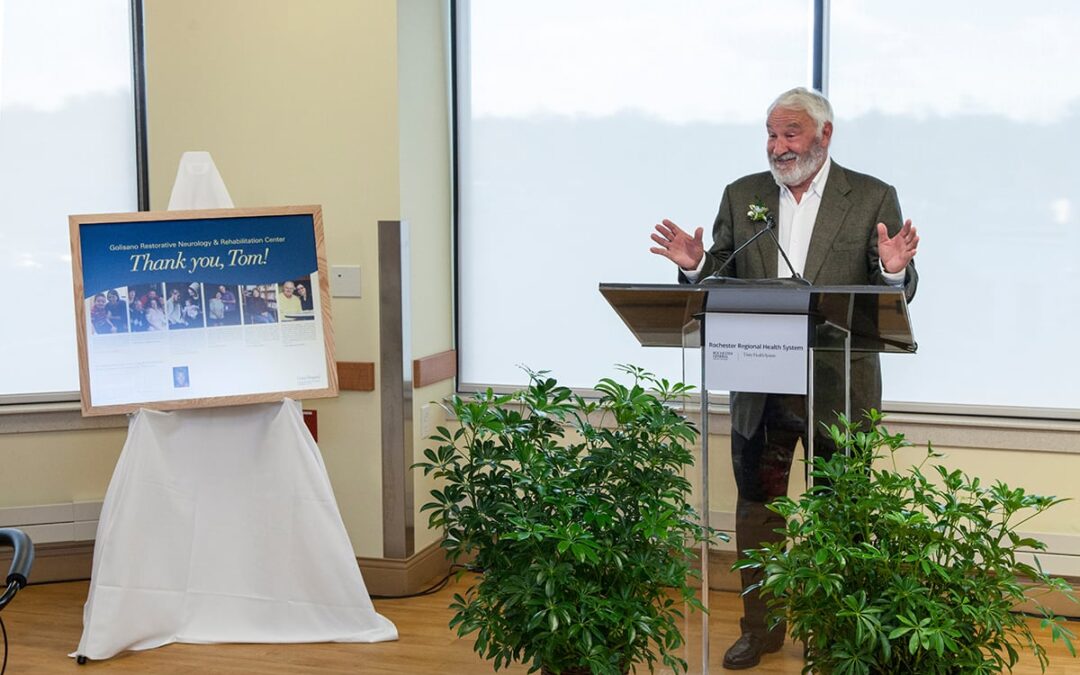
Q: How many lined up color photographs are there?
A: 6